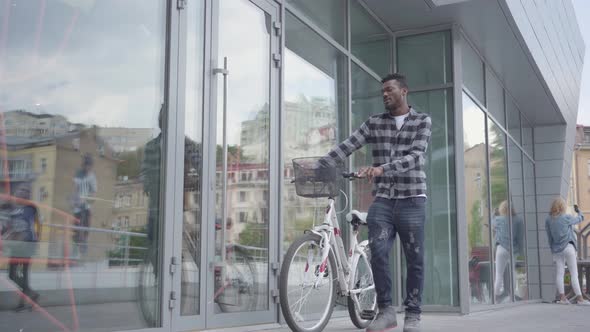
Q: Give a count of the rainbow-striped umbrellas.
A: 0